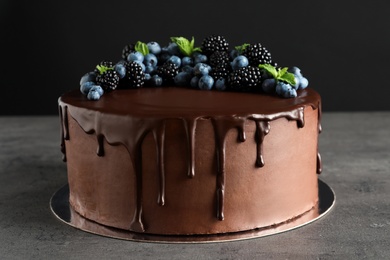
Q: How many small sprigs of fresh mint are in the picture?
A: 5